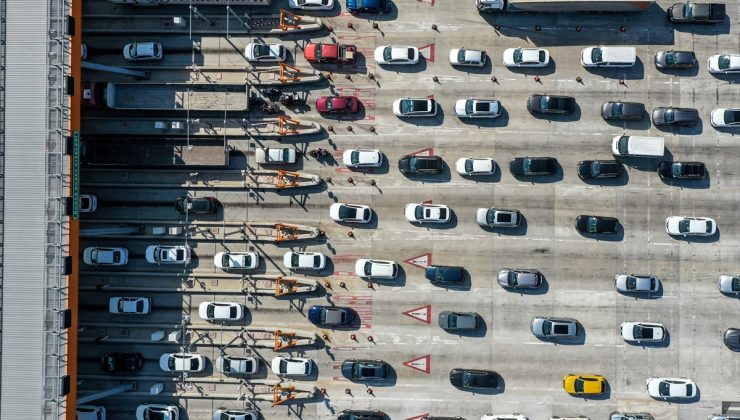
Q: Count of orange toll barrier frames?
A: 8